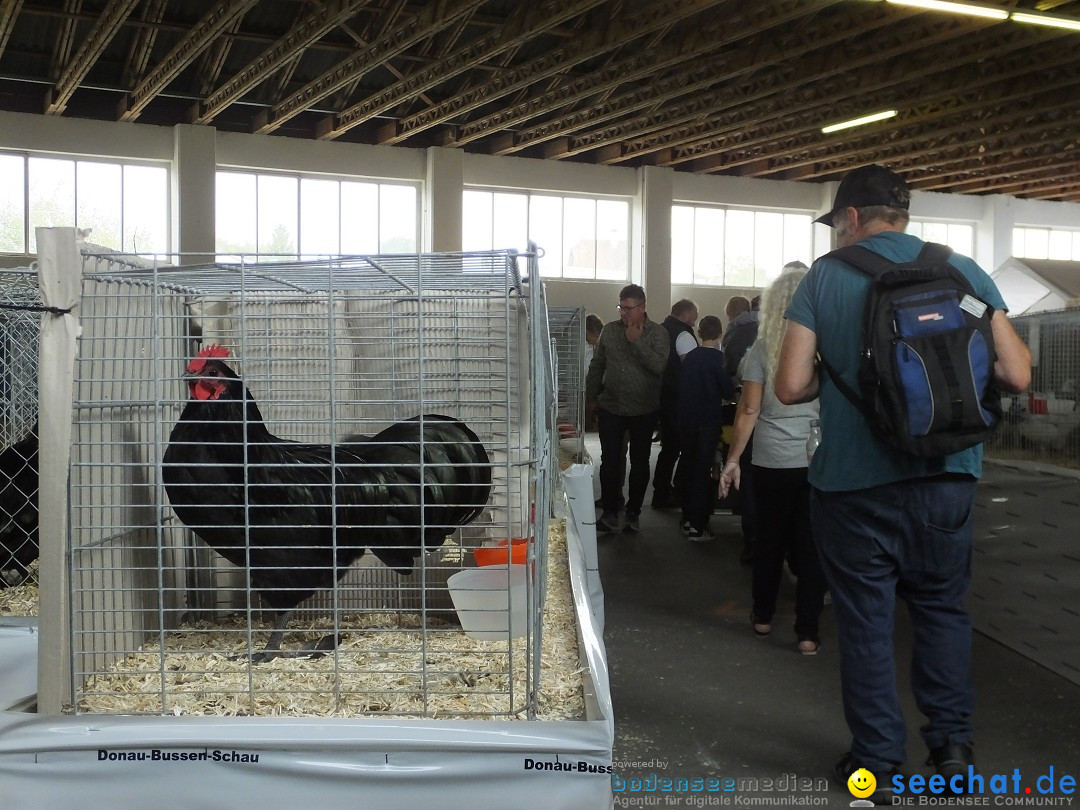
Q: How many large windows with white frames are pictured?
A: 6